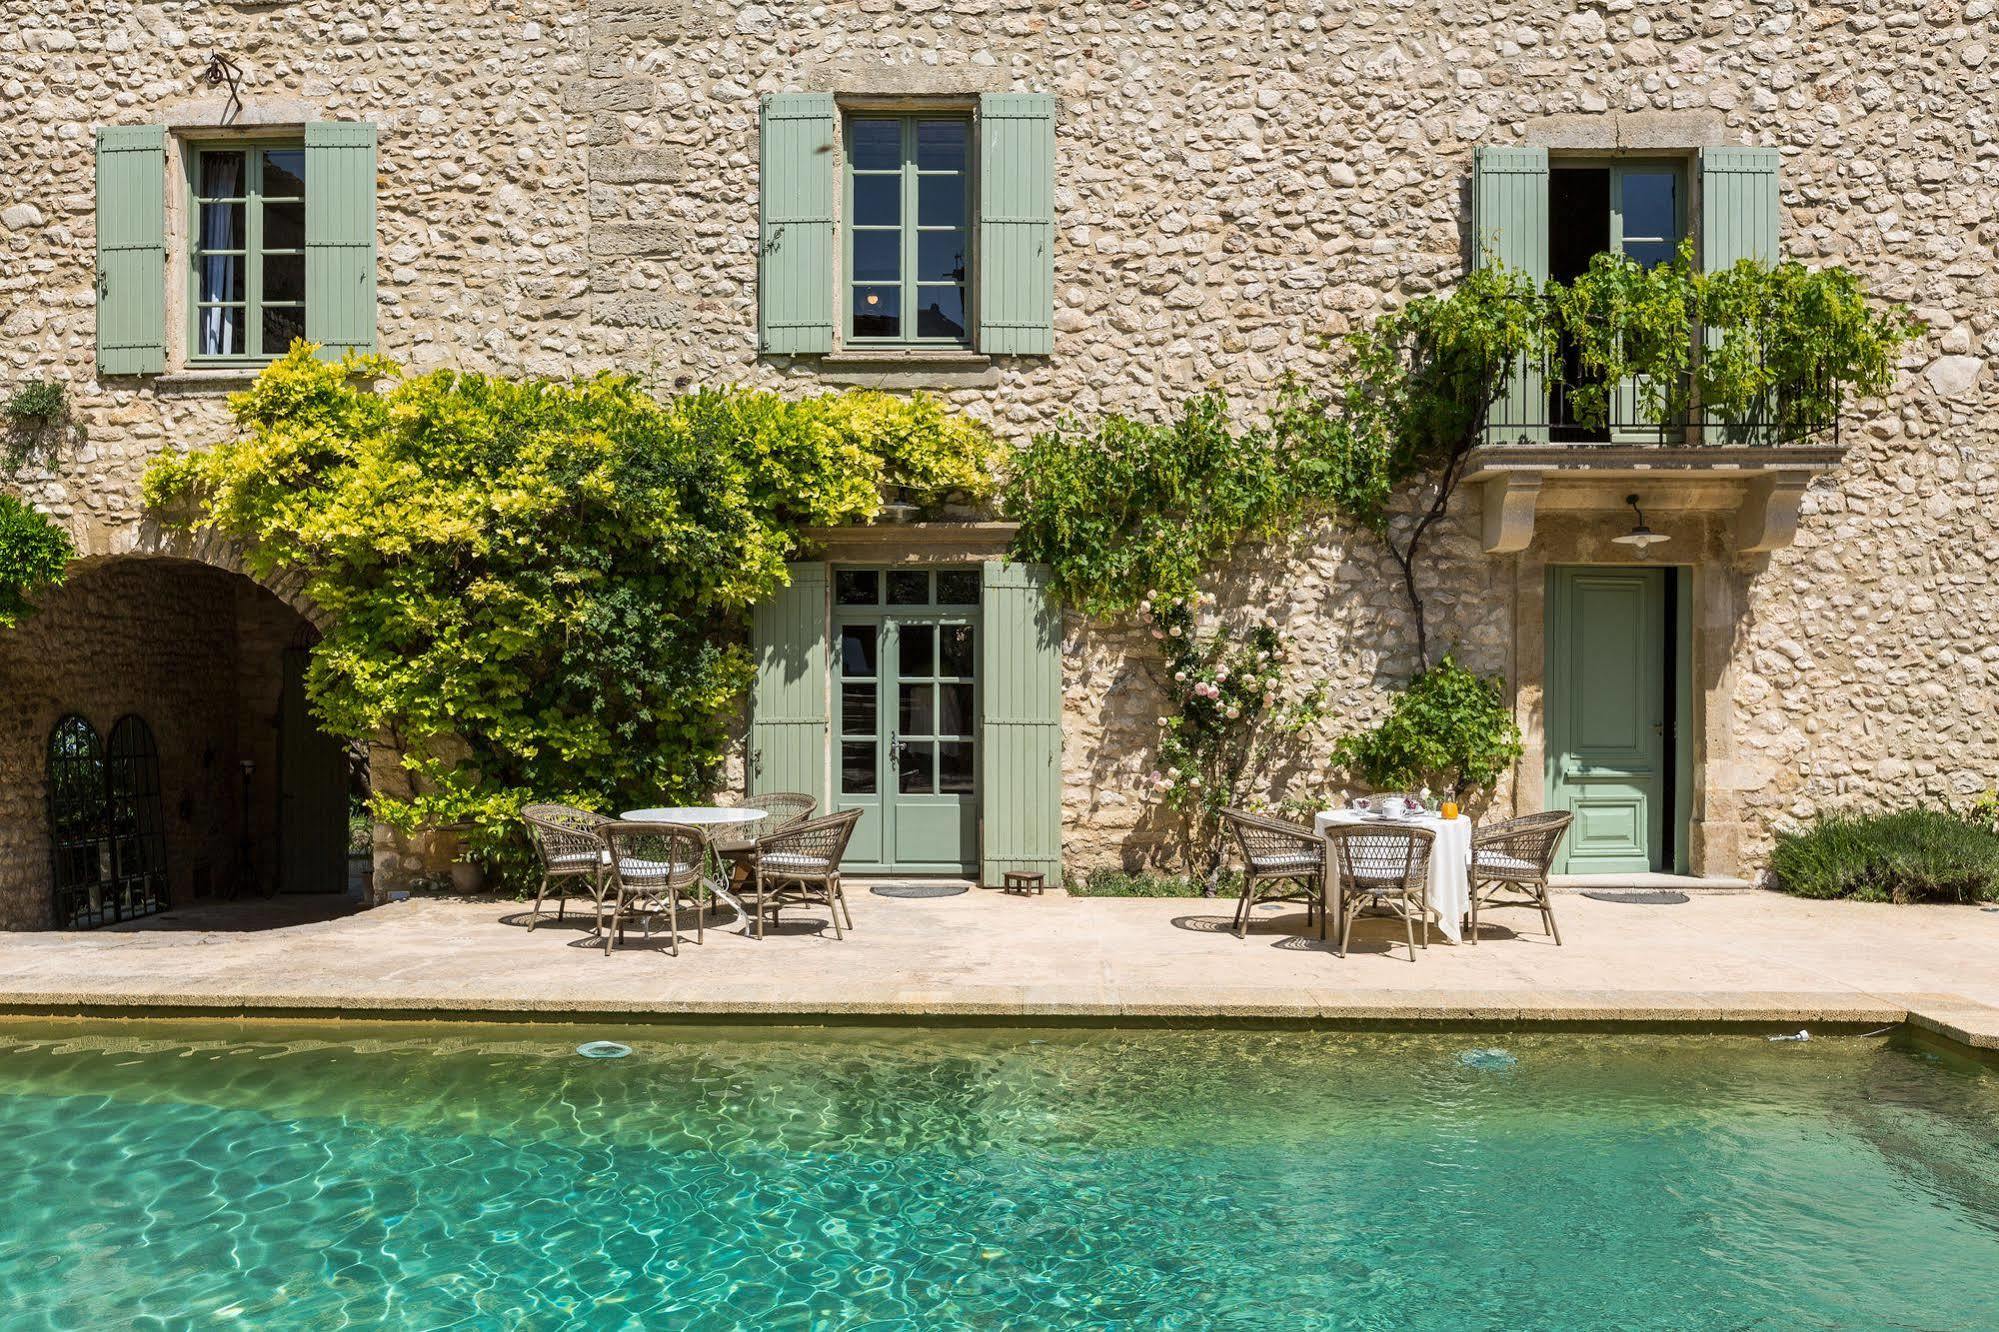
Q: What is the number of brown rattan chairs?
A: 8